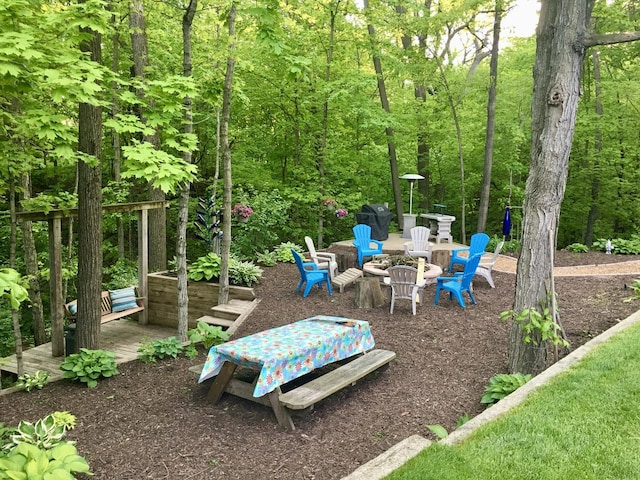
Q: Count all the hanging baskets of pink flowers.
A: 3